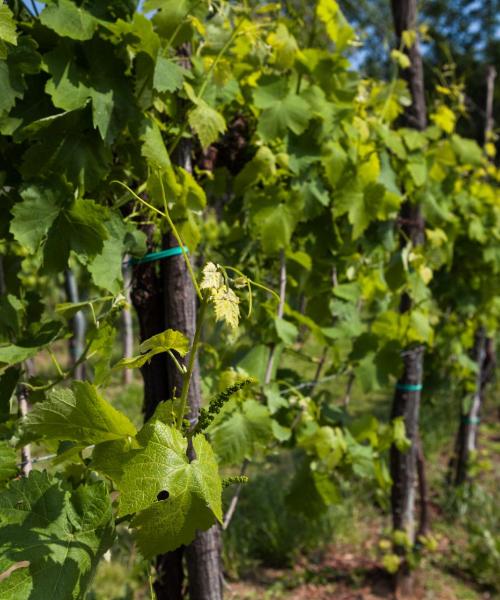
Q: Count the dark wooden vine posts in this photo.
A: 3